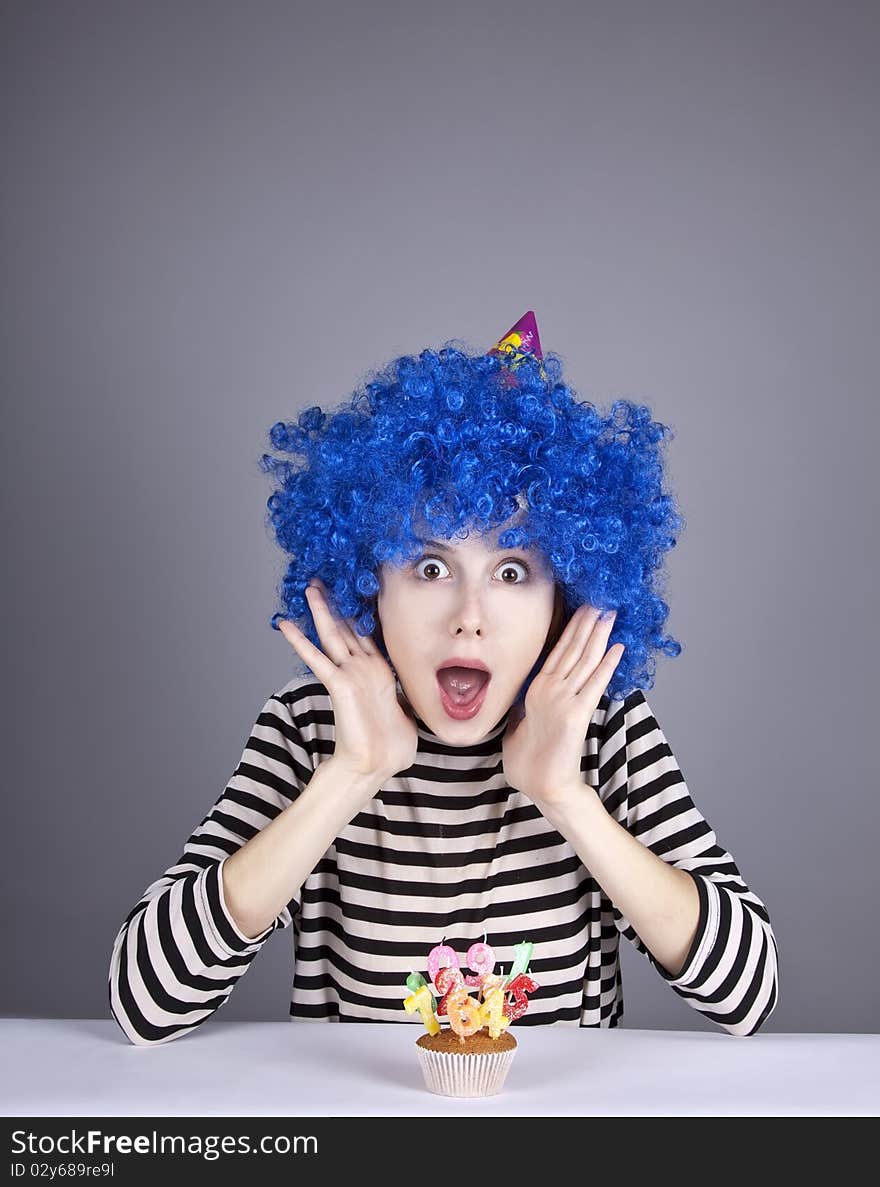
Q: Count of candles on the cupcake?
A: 10